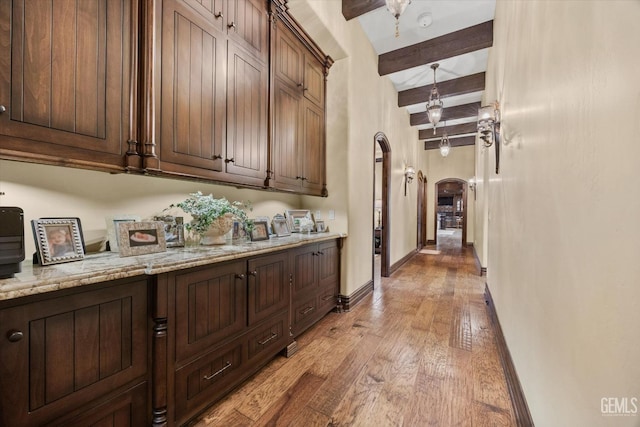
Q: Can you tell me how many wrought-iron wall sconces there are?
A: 3